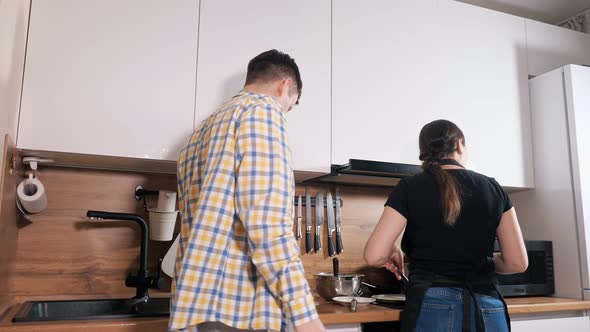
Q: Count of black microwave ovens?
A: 1